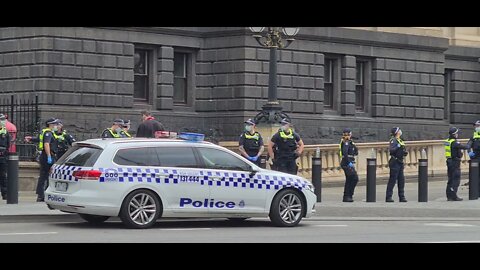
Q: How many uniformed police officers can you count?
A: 11